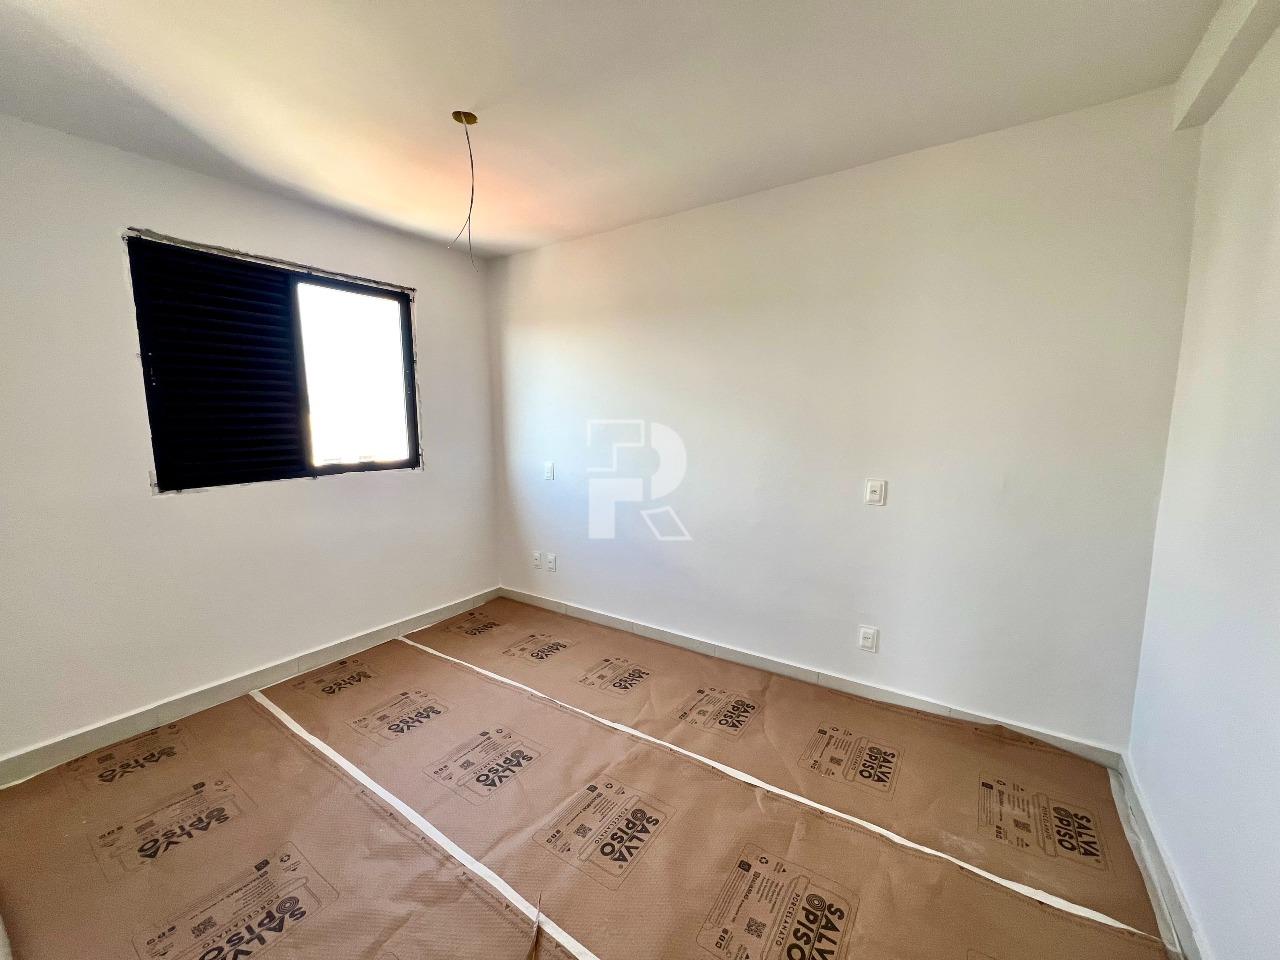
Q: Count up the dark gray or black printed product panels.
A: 14